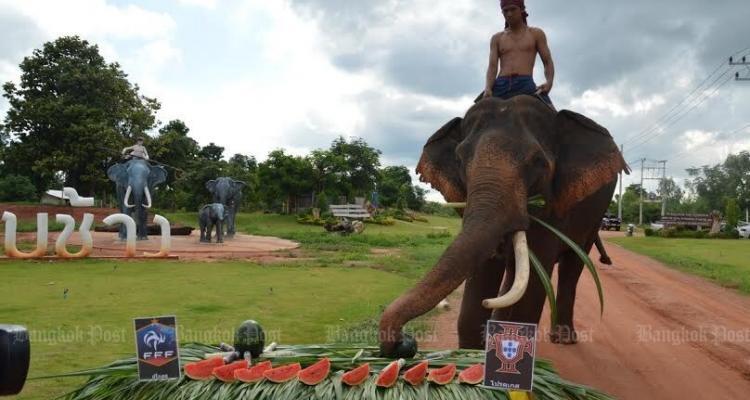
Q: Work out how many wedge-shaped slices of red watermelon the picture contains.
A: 10